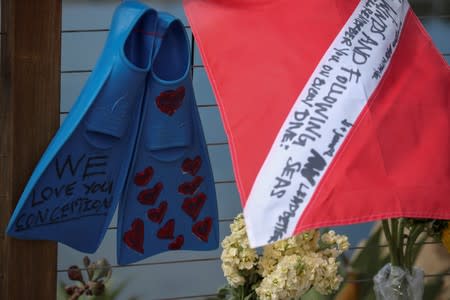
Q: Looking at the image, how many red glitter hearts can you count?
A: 11